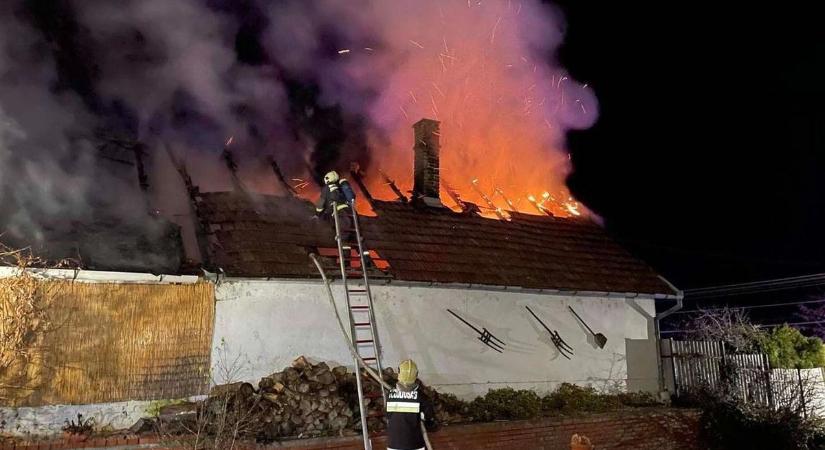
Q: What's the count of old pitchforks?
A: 2